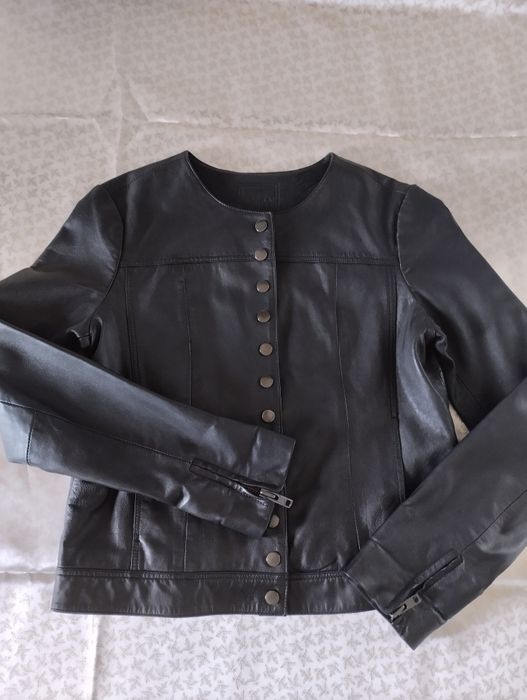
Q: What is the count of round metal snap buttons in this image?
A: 10